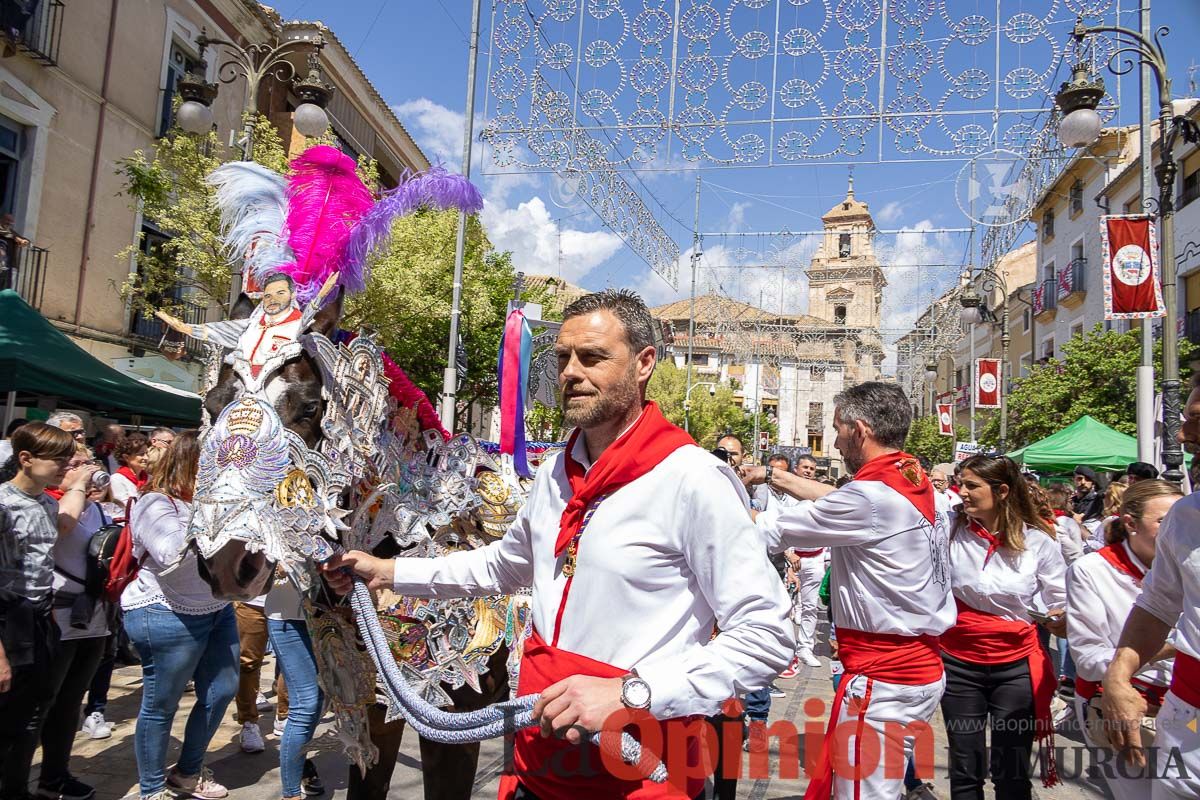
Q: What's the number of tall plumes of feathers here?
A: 3